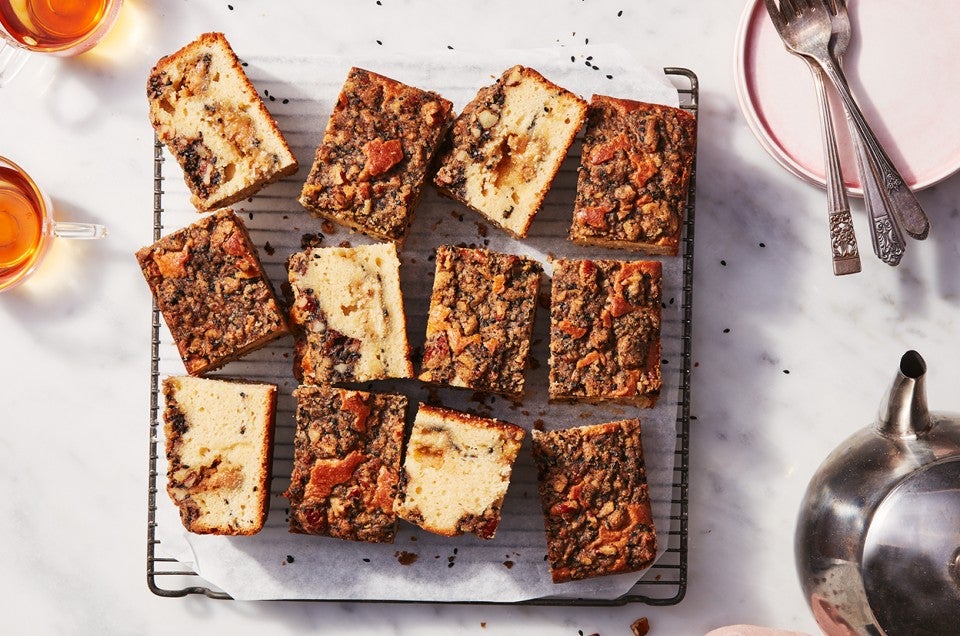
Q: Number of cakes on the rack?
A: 12